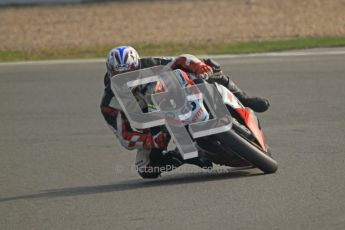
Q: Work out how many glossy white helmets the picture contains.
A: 1